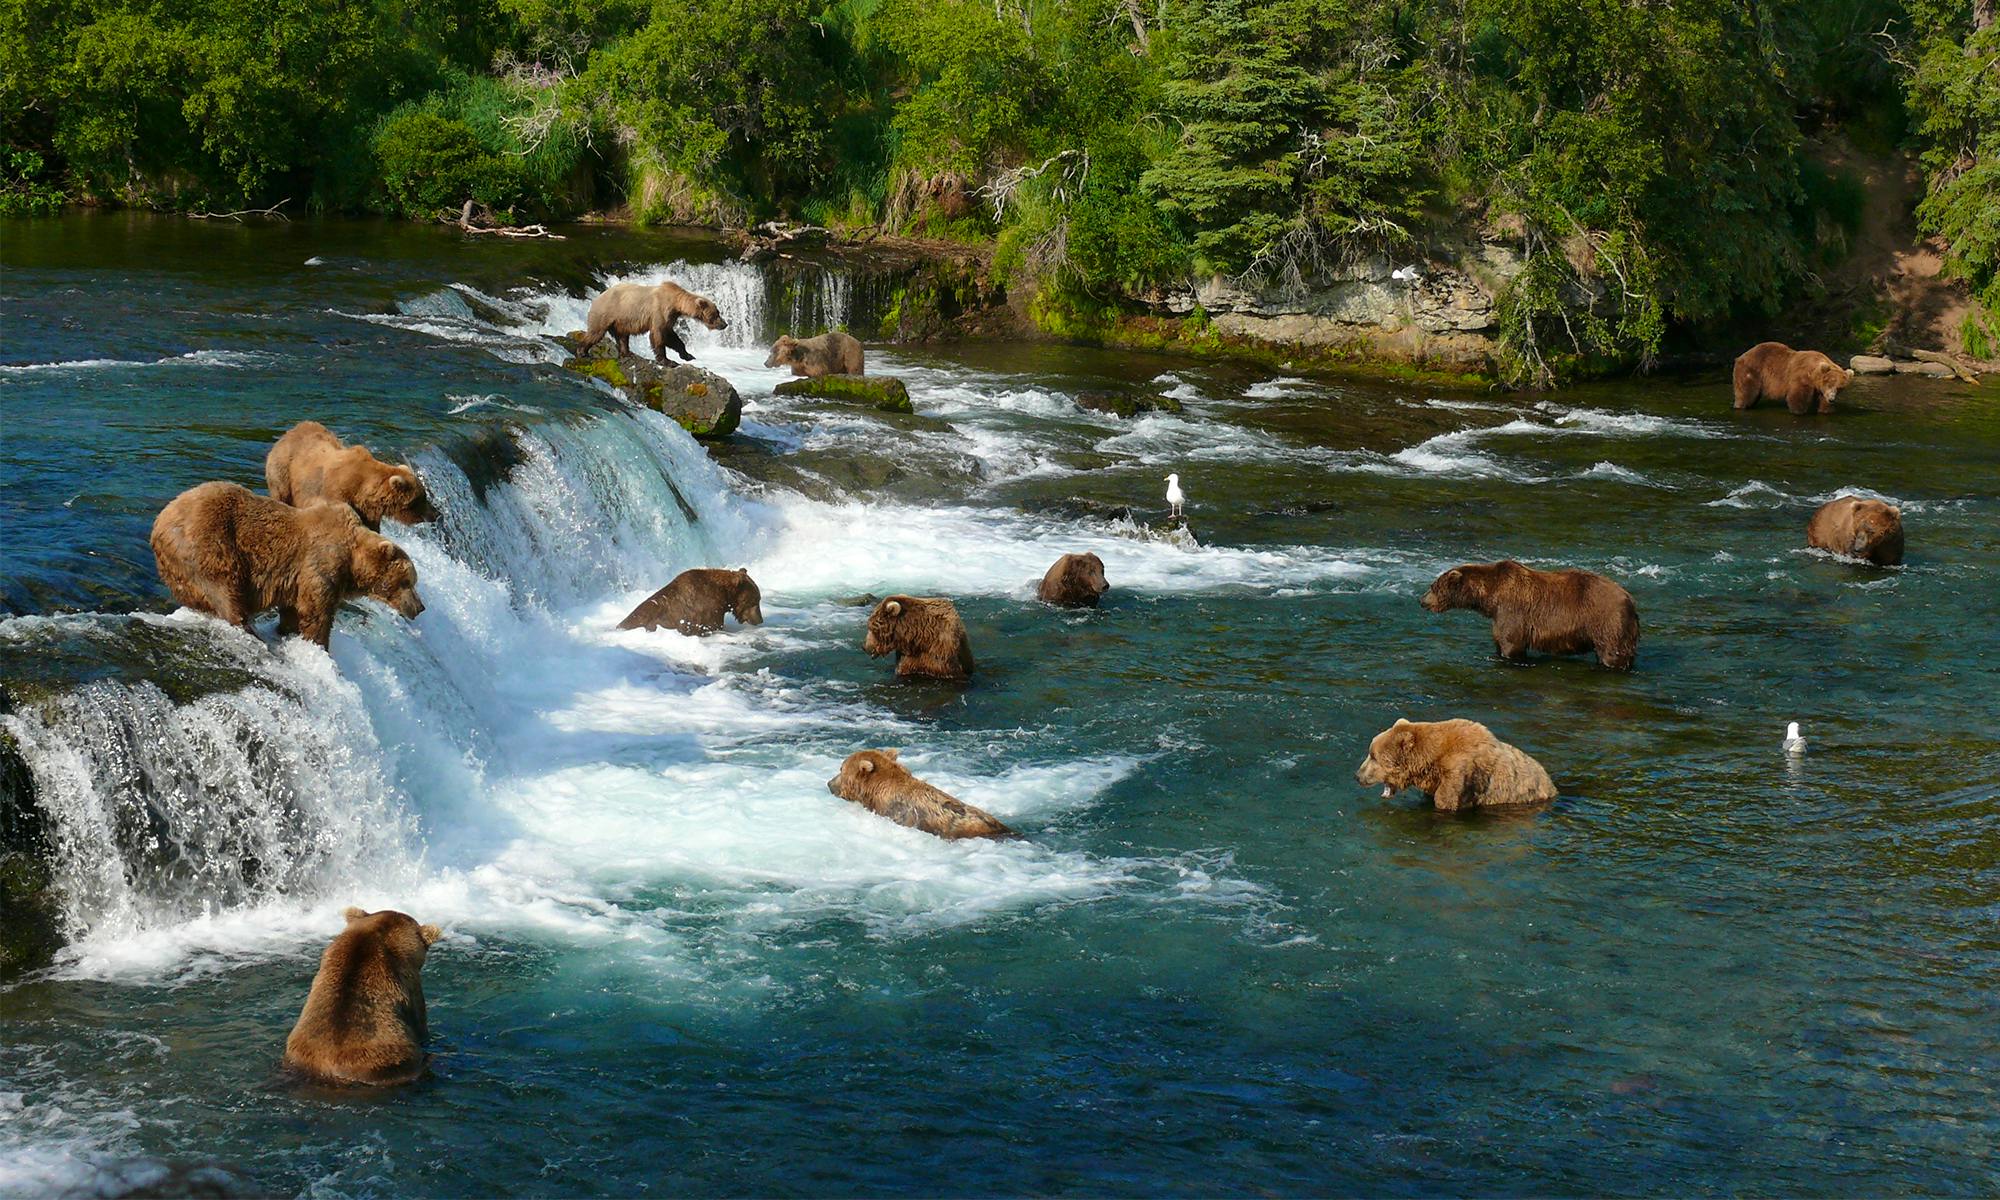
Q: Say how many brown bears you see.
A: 13